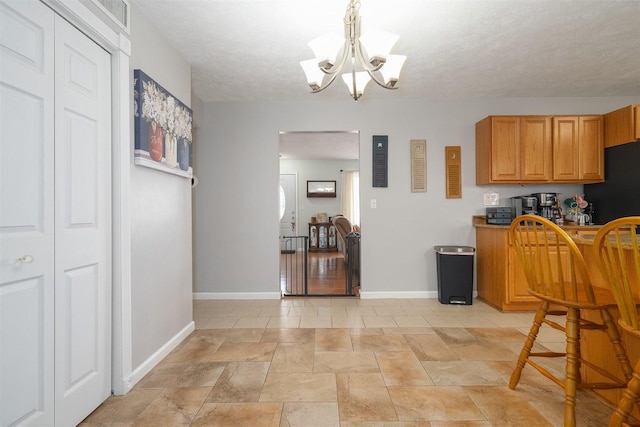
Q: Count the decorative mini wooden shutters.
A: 3